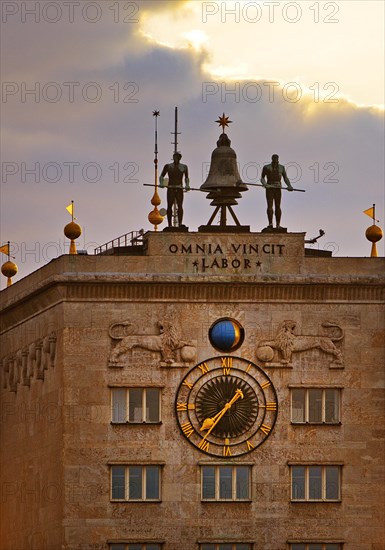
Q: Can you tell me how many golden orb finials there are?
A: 4